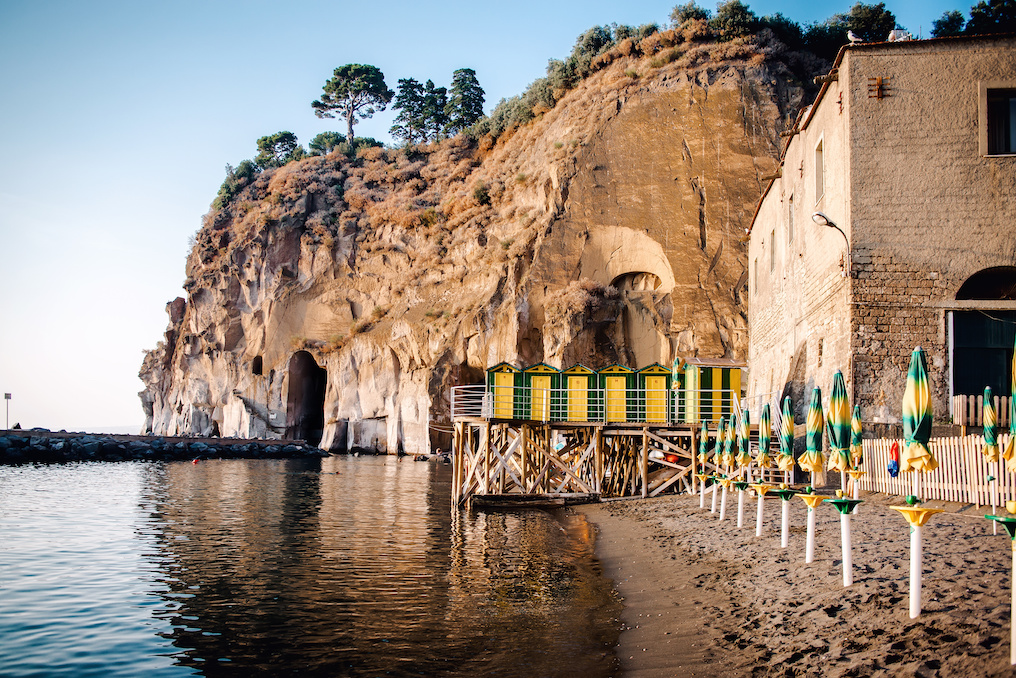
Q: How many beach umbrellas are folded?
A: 13